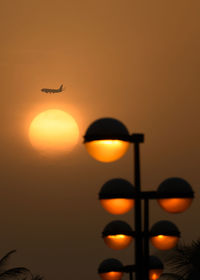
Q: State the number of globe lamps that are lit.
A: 7